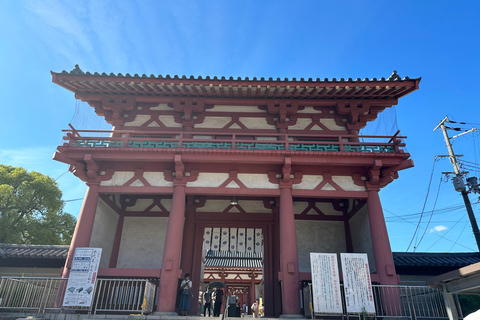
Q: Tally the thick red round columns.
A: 4